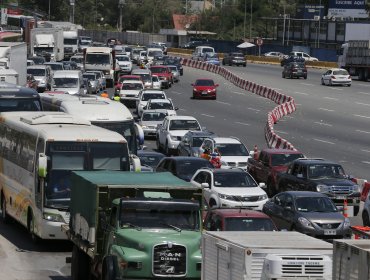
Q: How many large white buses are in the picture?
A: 2